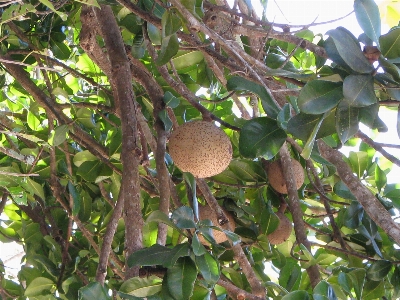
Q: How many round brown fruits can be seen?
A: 4